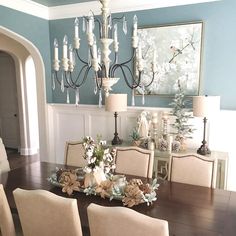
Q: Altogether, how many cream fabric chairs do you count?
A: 7